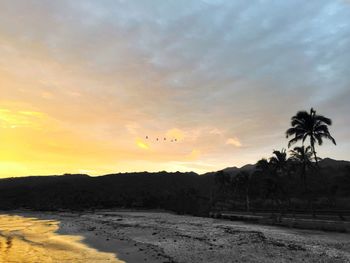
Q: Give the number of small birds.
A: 5